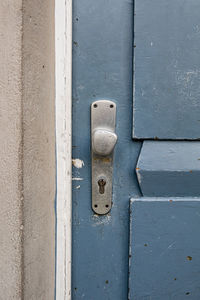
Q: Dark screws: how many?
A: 4